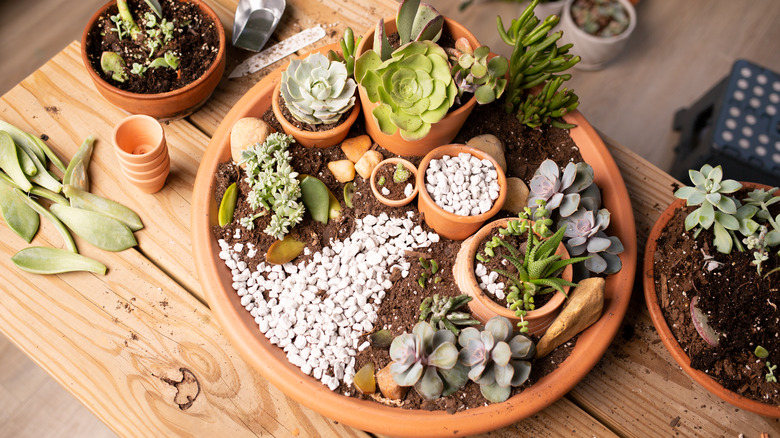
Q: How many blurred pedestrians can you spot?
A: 0